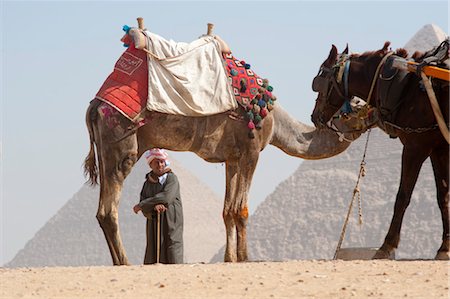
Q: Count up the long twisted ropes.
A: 1